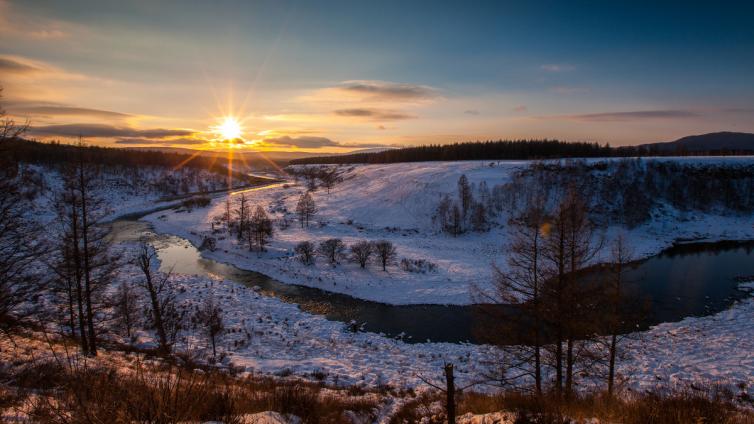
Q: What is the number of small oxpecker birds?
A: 0